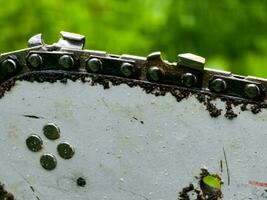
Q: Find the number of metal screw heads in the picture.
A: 13